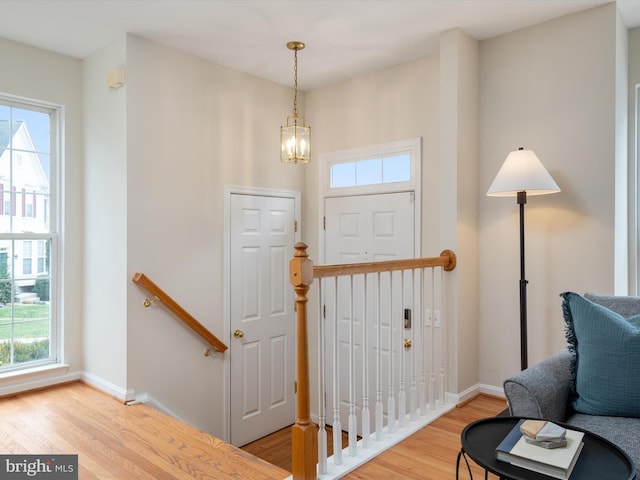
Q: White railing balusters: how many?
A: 11